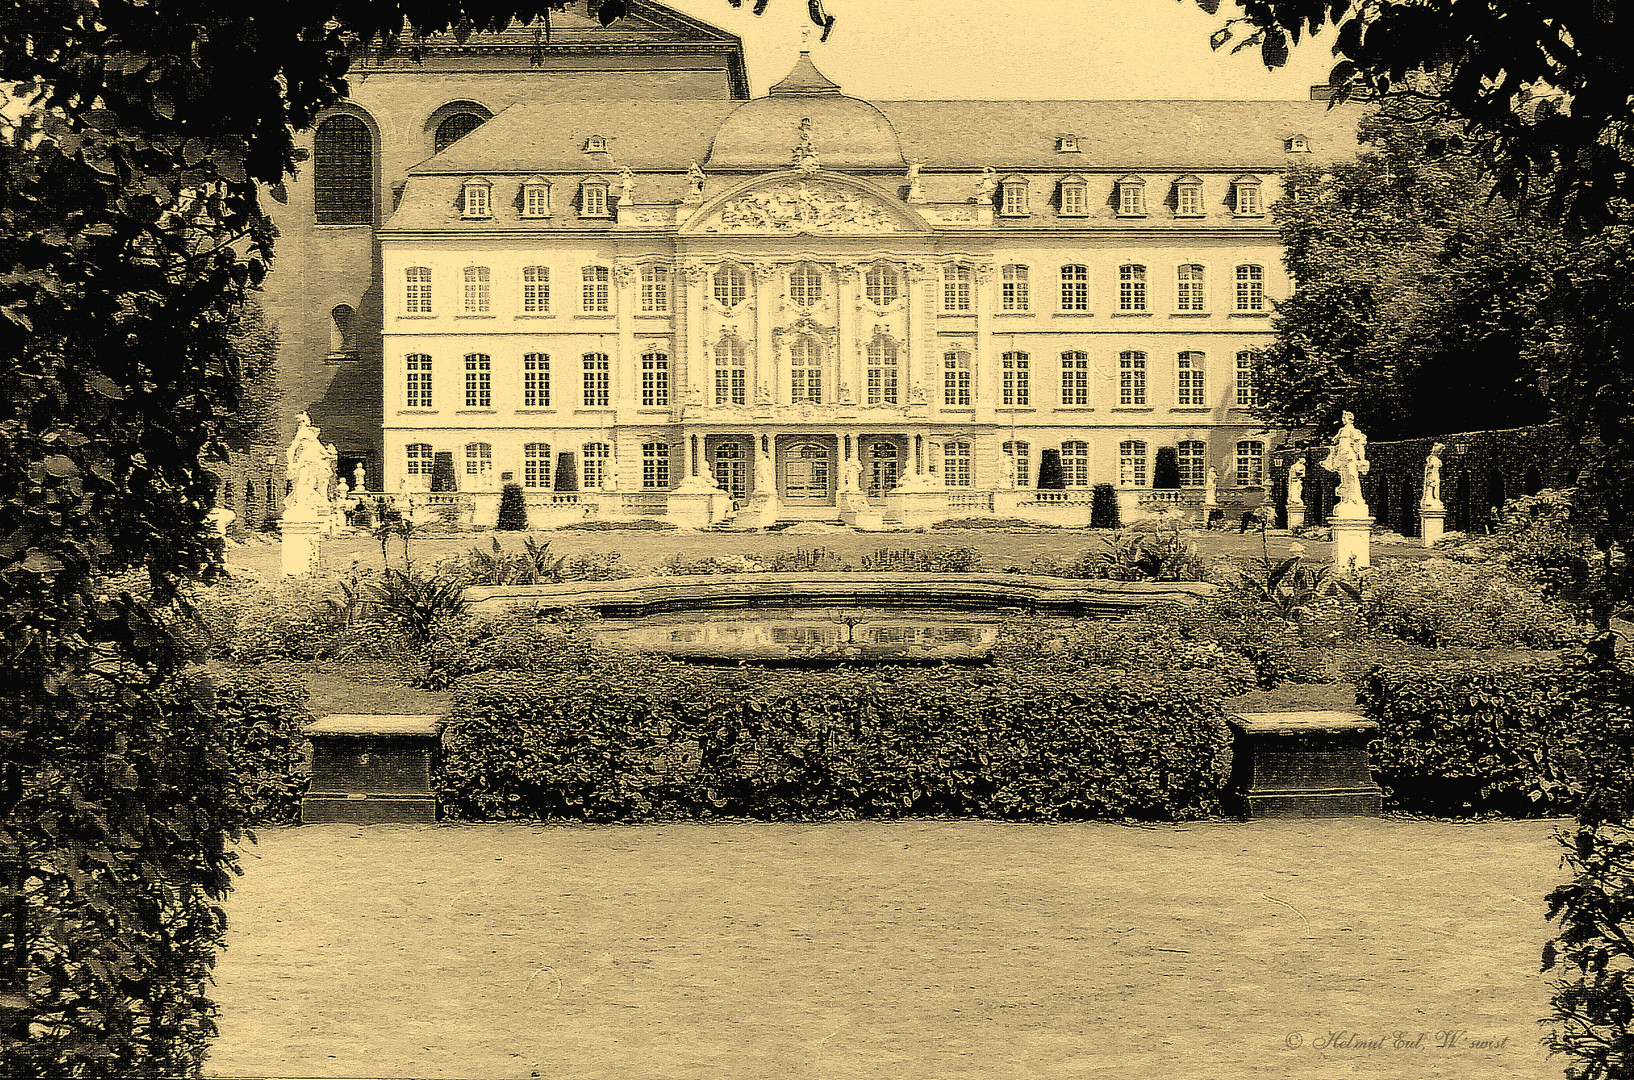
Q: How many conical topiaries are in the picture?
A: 6